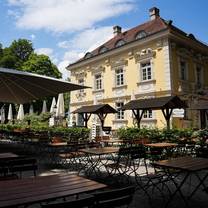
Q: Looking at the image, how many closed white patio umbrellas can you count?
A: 7